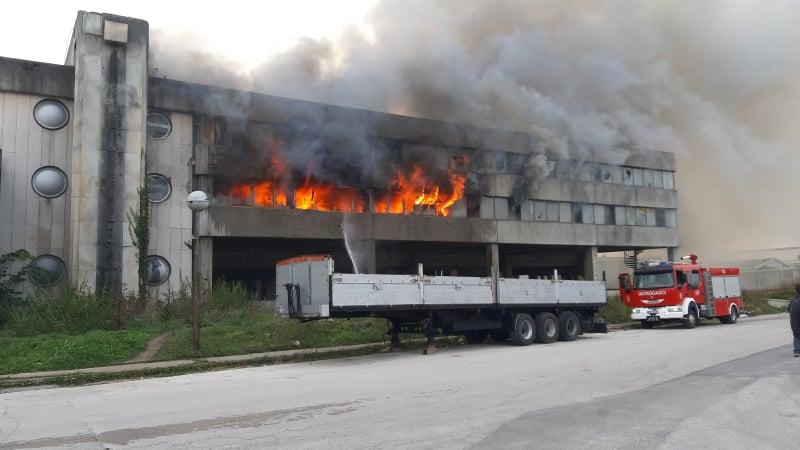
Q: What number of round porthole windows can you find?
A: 6